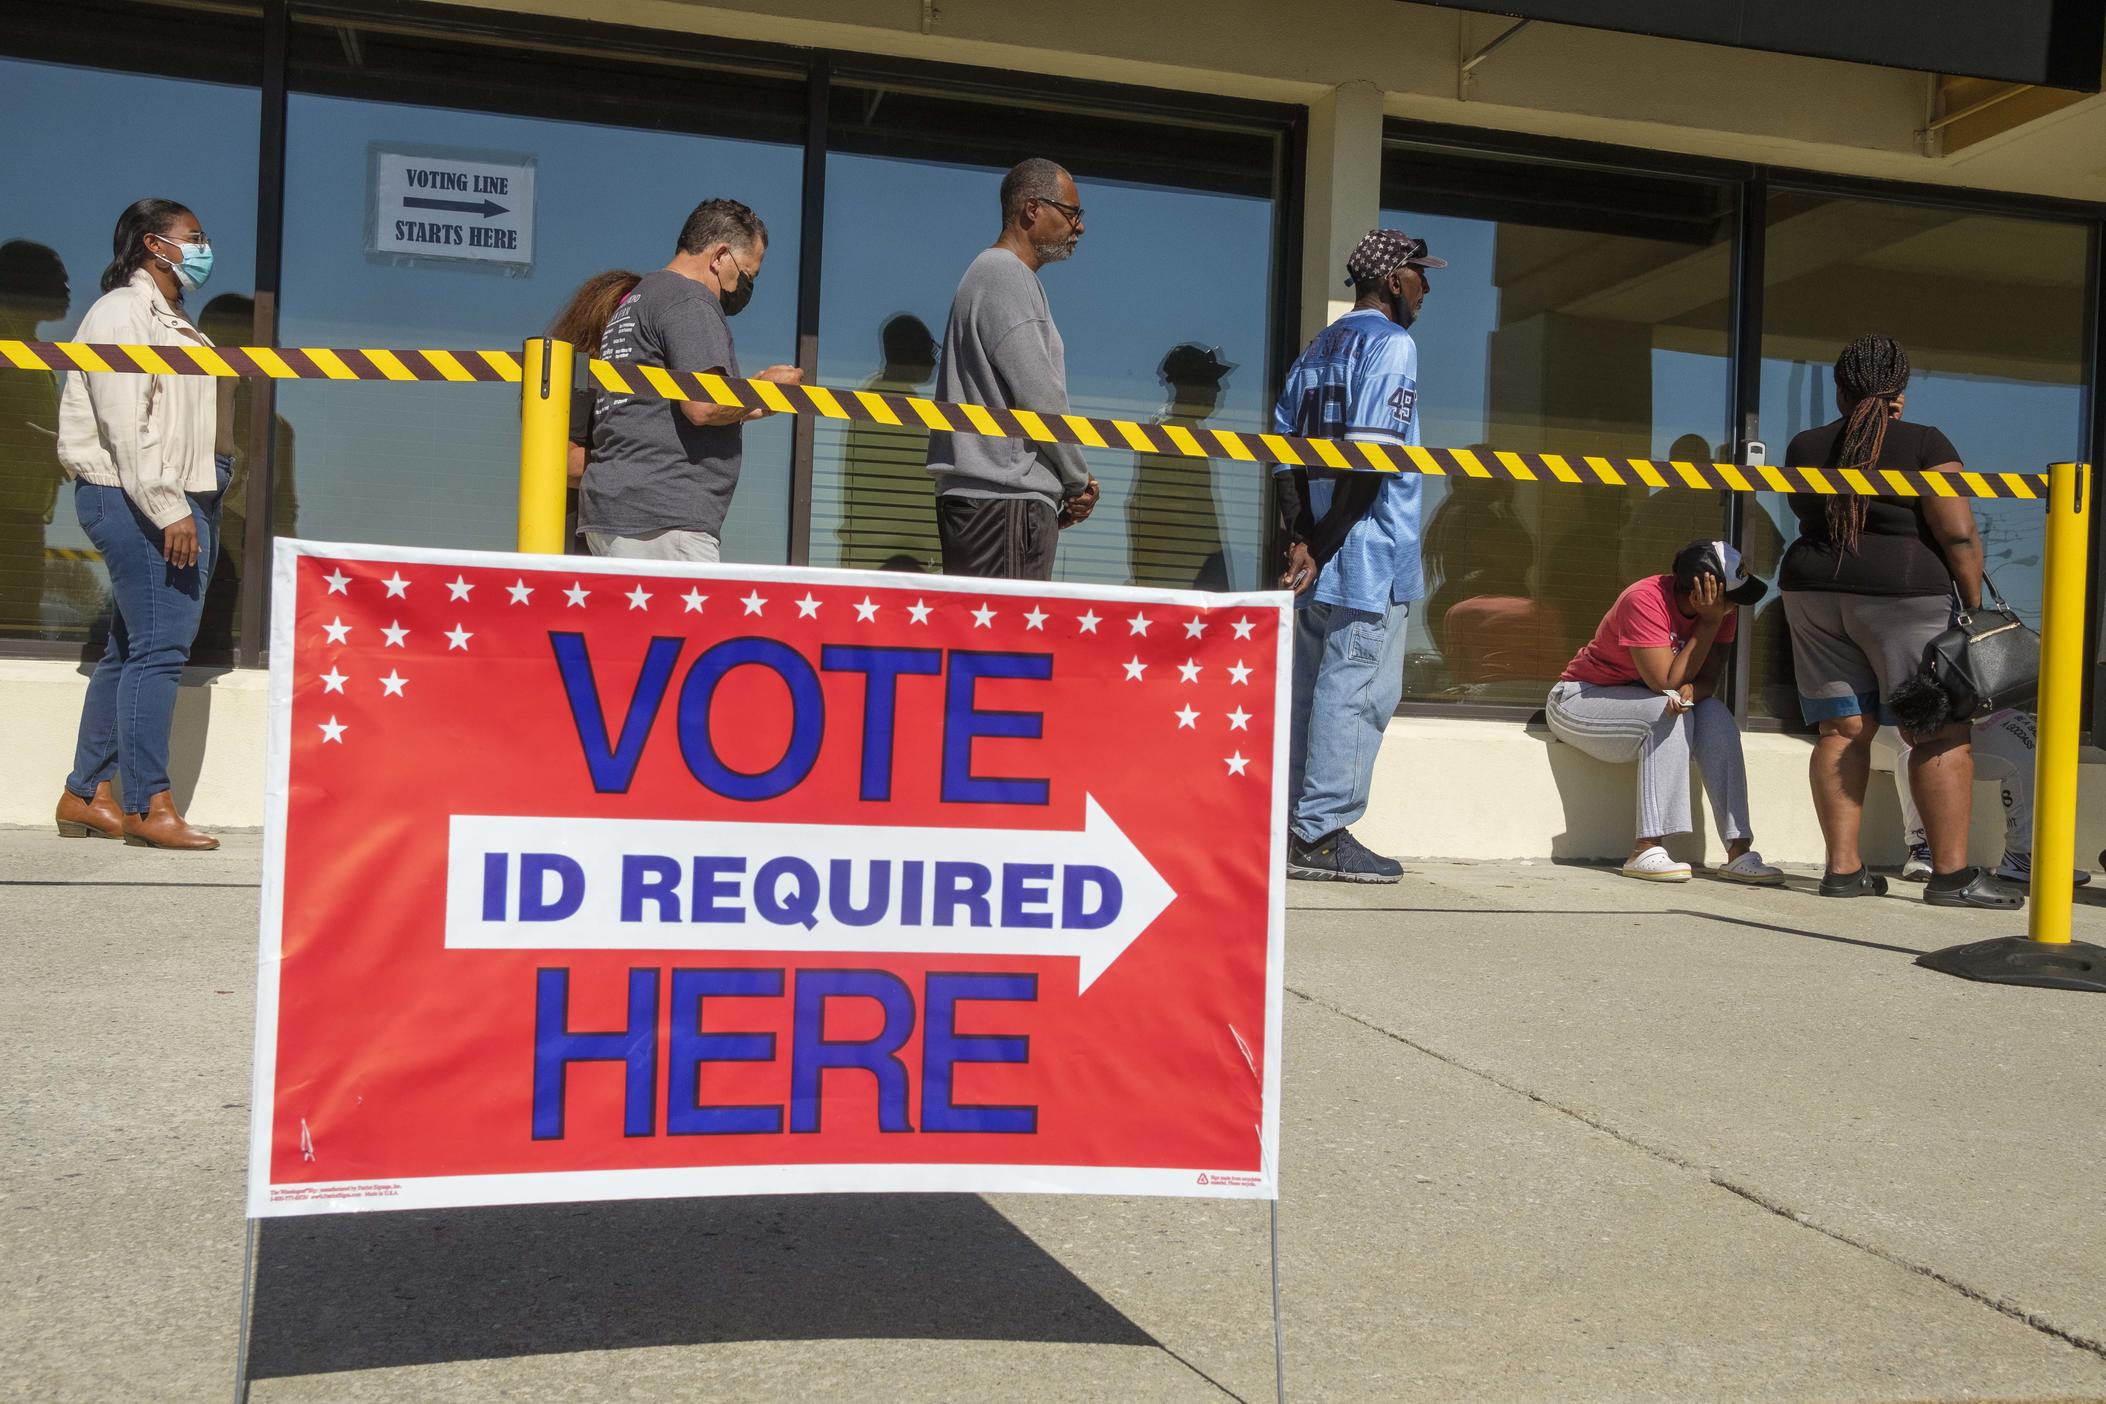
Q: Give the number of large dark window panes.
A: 5